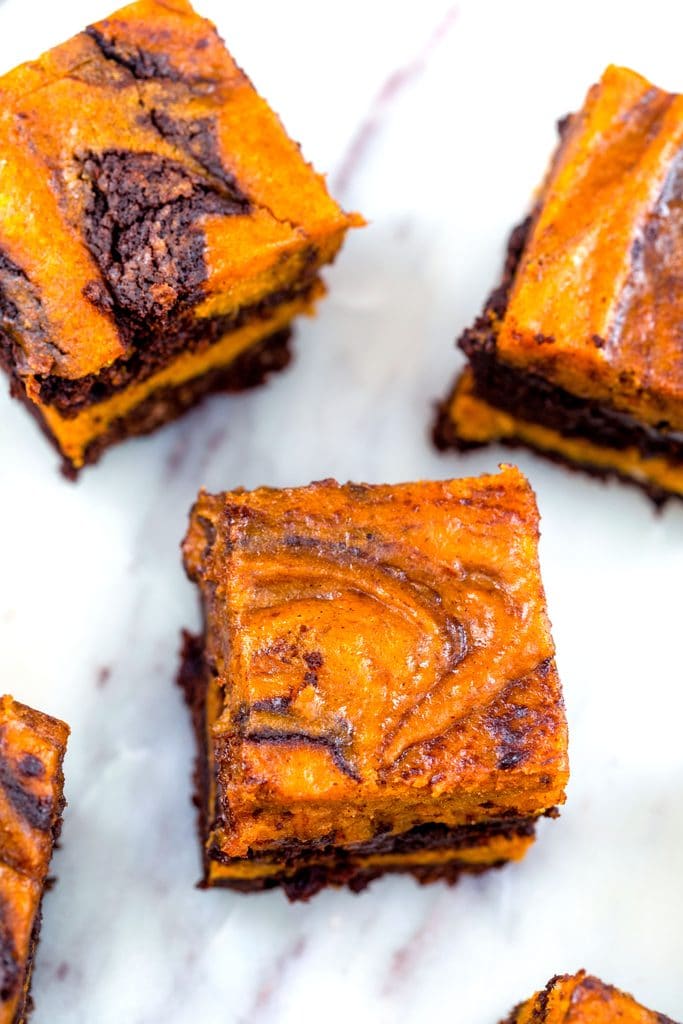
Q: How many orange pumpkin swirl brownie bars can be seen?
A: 5